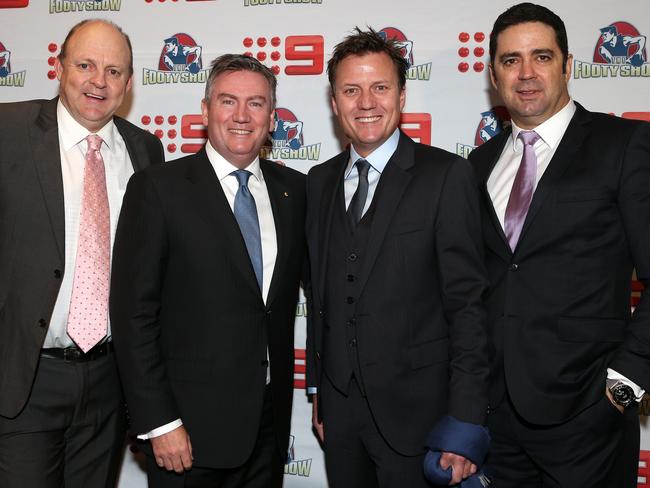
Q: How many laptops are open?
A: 0